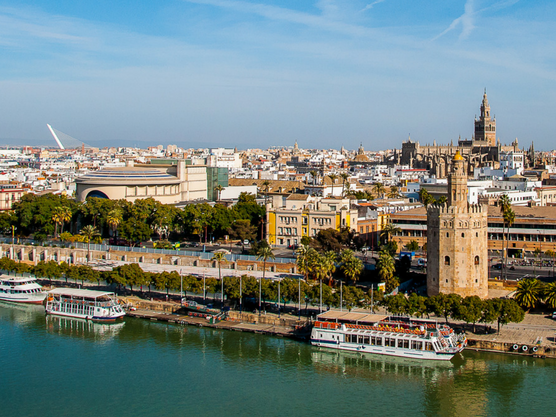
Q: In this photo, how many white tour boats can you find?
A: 3